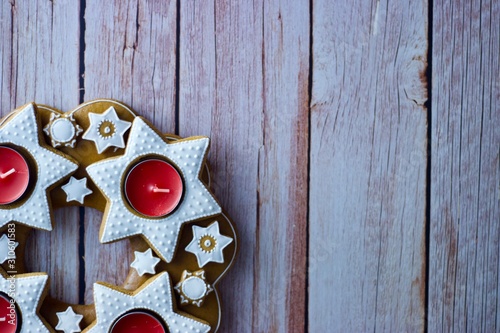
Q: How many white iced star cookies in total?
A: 12